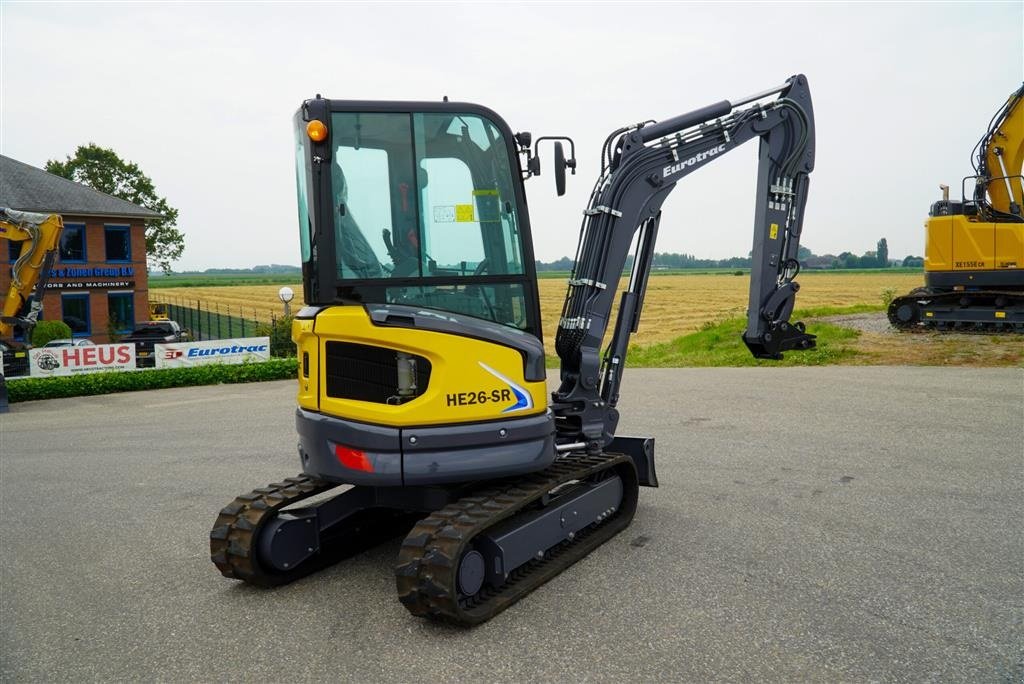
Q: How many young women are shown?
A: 0